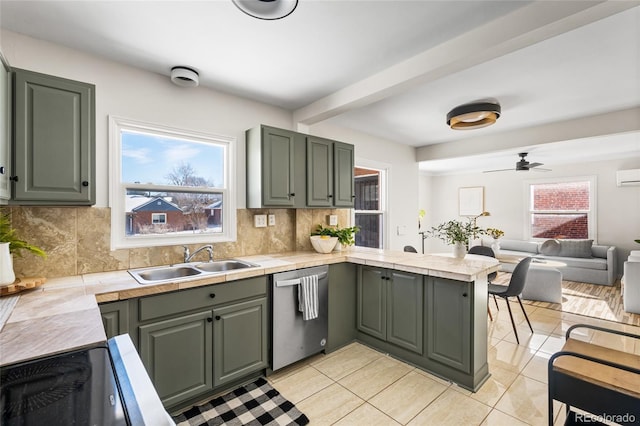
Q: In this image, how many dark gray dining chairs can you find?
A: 3